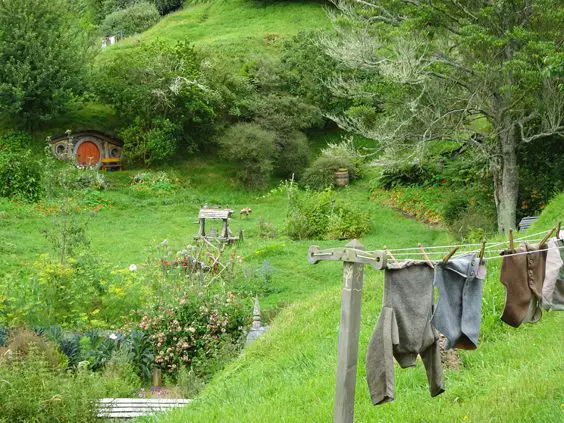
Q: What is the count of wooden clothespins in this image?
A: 7